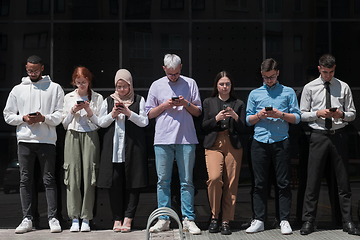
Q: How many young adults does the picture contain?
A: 7